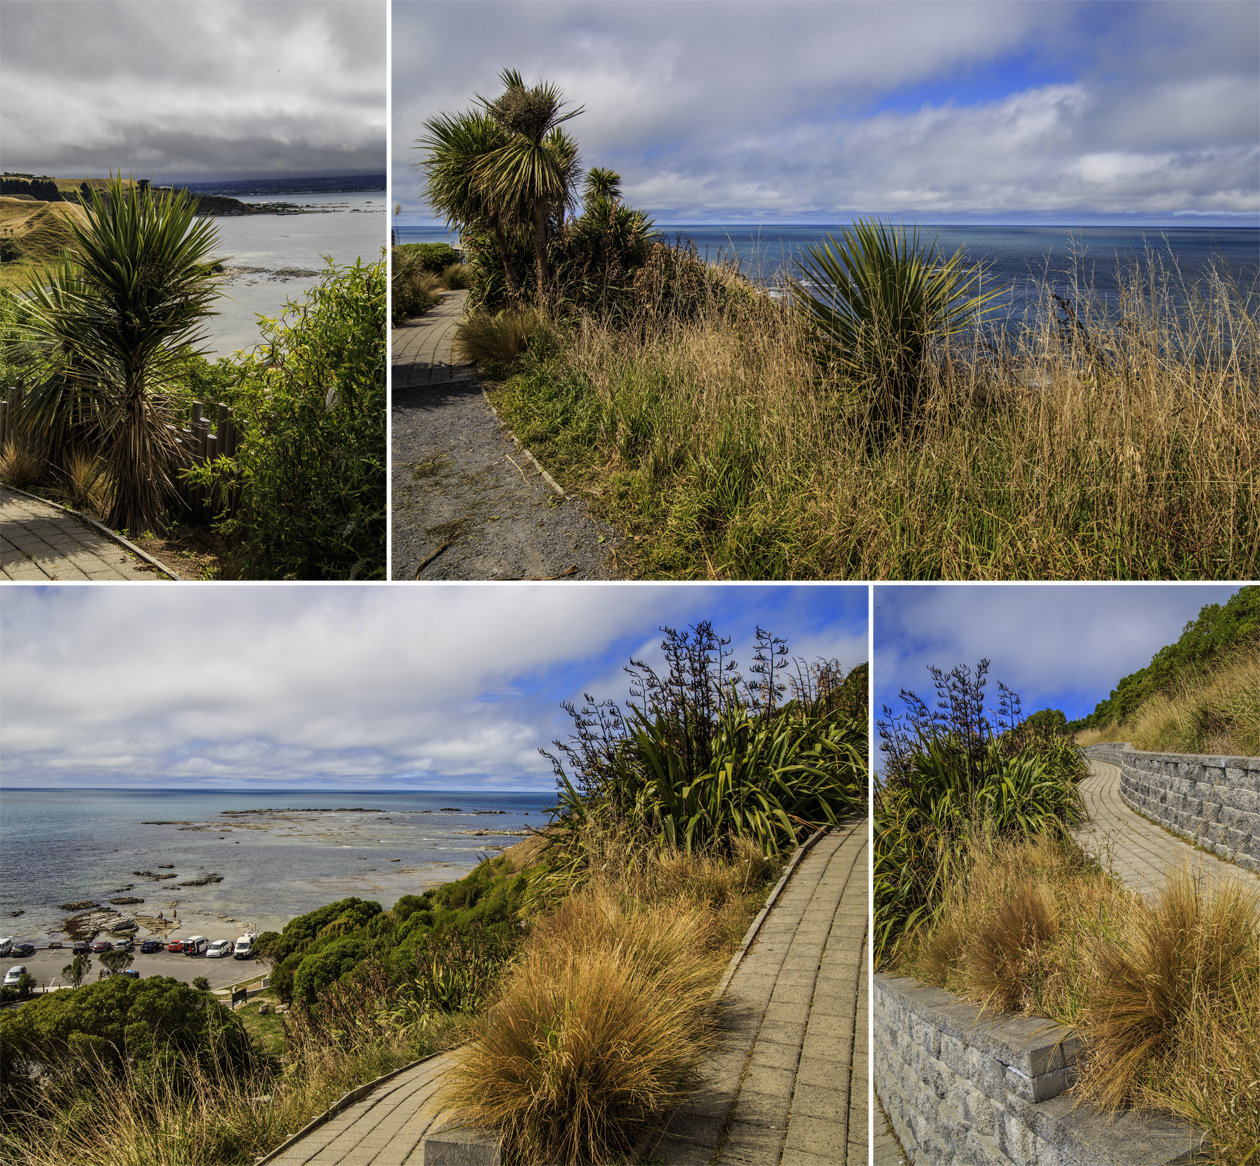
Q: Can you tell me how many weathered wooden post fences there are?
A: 1